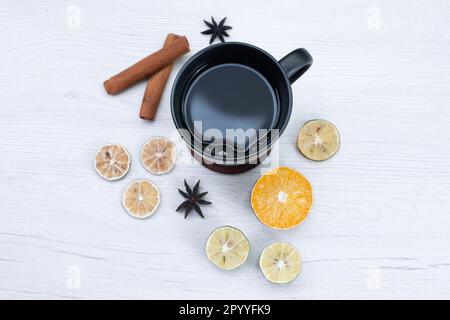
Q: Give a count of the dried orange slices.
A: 3